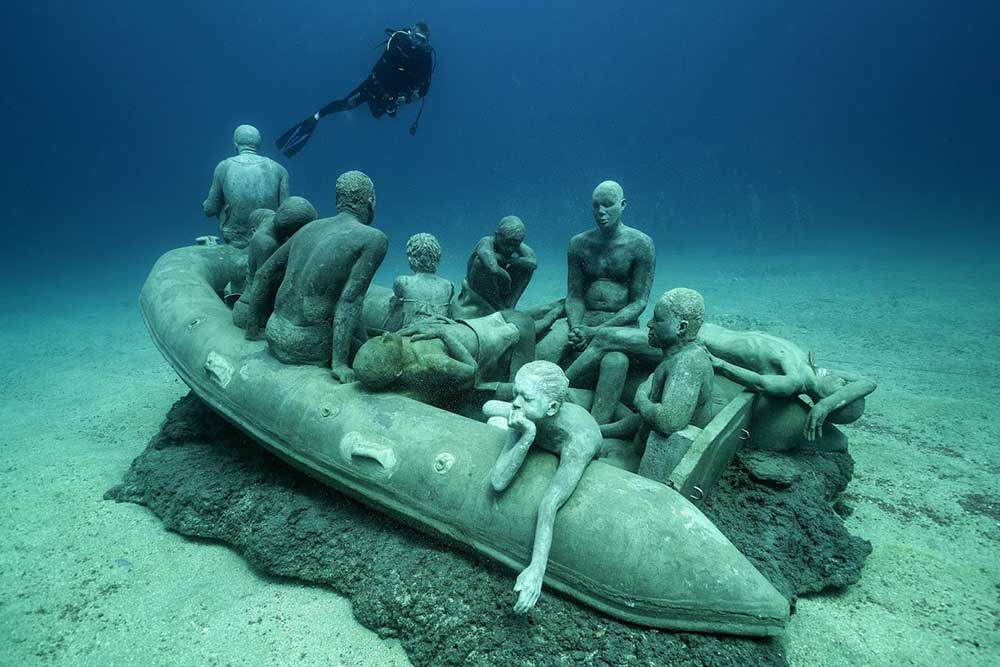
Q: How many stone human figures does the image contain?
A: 11